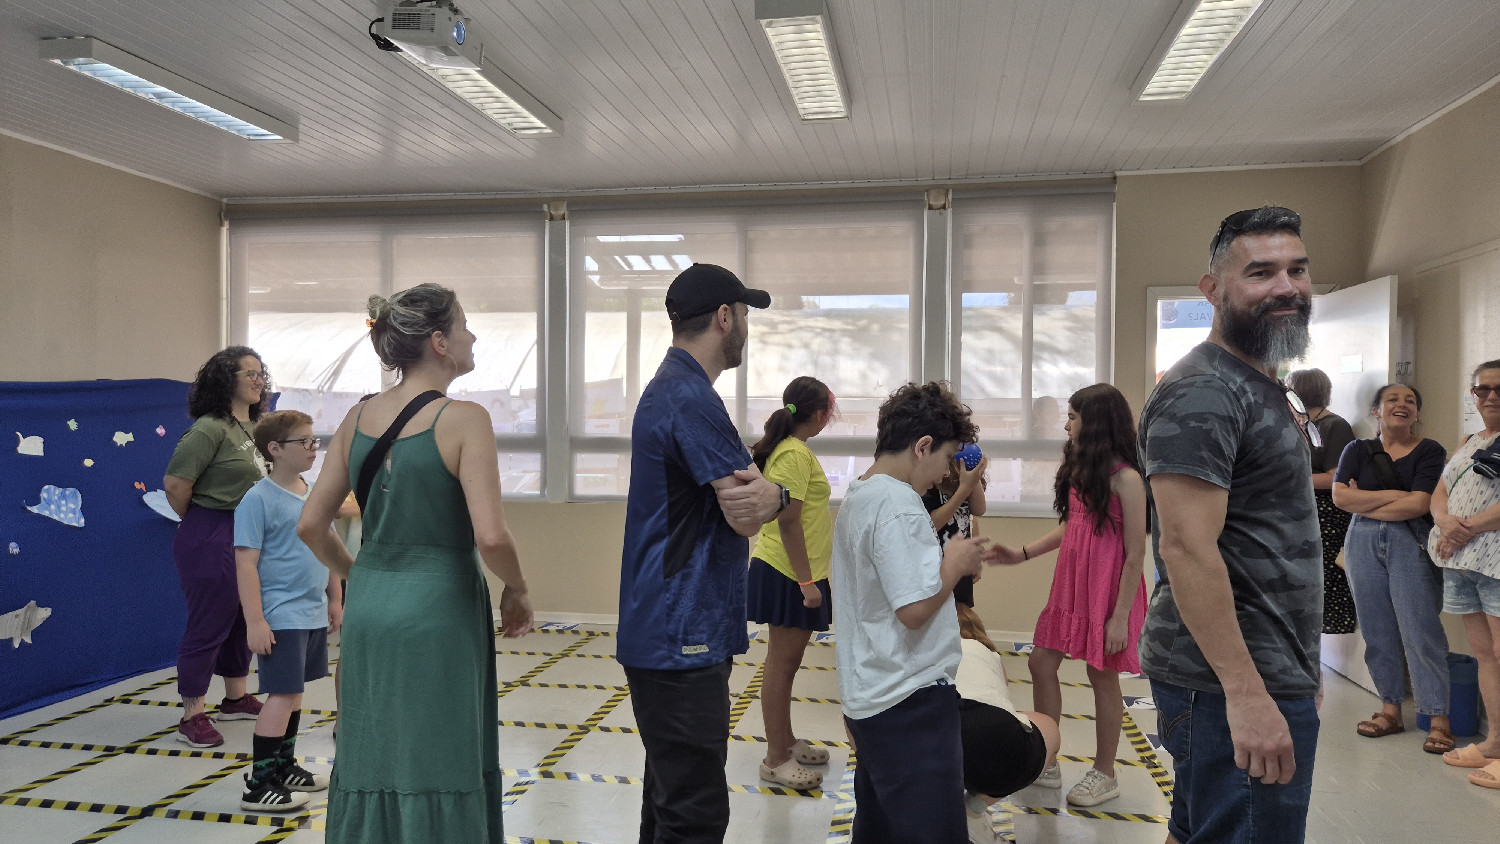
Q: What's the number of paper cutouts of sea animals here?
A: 10